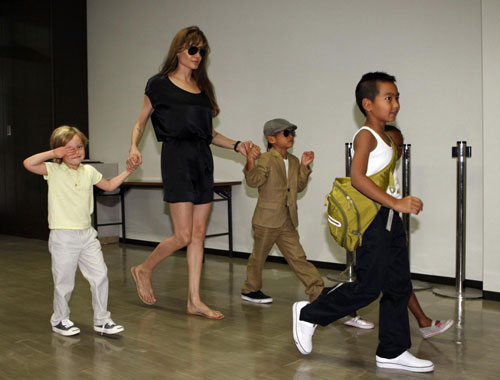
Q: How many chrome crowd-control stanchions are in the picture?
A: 3